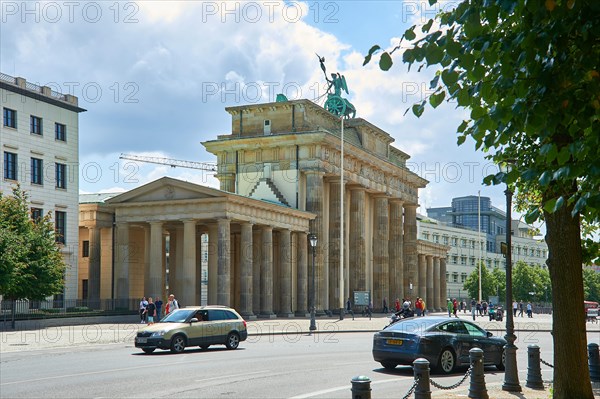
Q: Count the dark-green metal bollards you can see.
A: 5